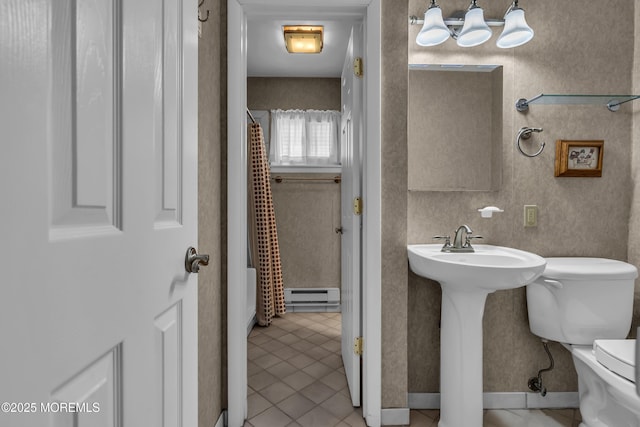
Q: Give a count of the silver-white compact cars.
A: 0